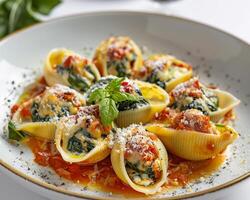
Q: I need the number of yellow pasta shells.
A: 9